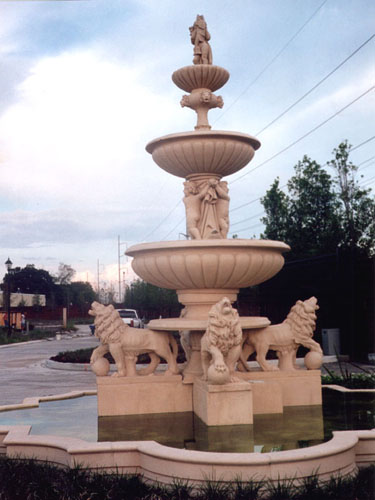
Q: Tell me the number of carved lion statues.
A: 3